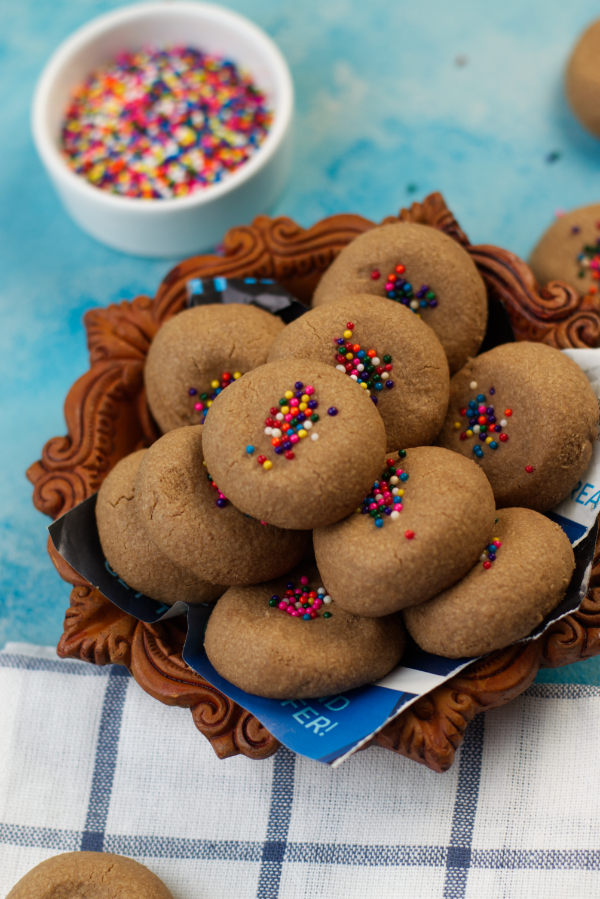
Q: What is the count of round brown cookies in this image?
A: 13